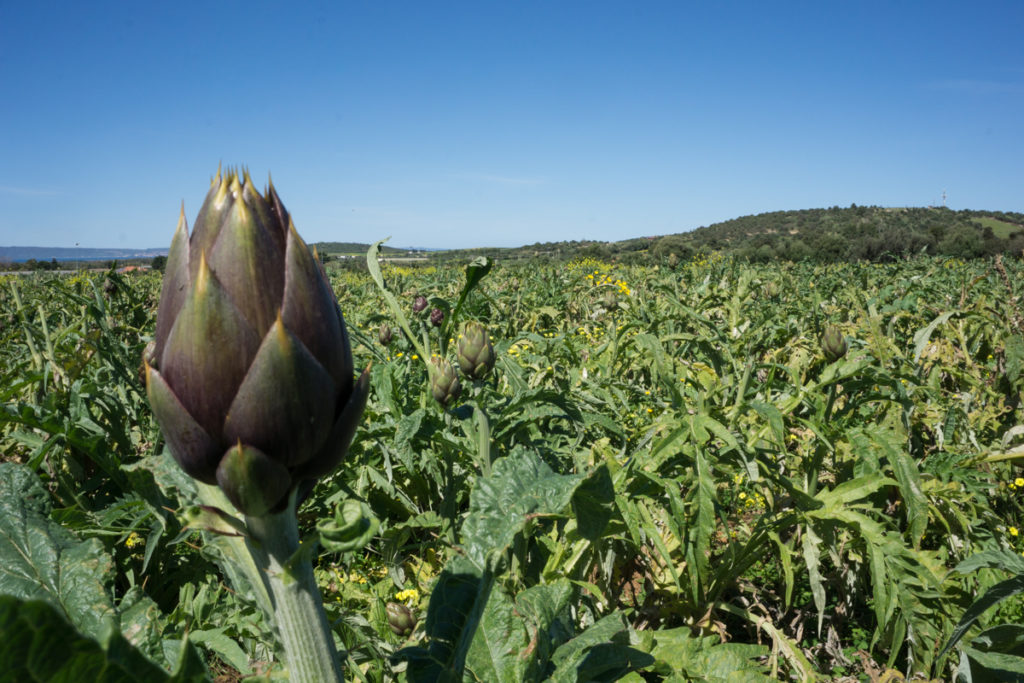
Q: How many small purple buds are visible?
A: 2